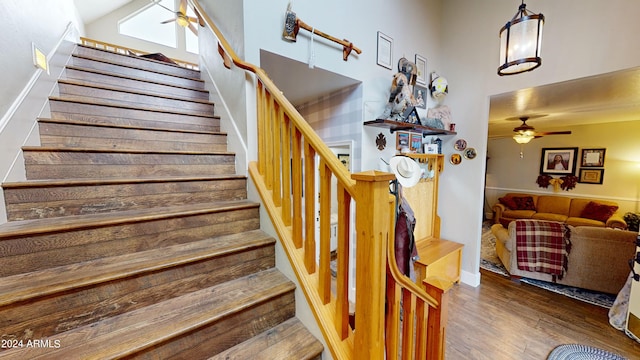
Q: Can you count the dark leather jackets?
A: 1